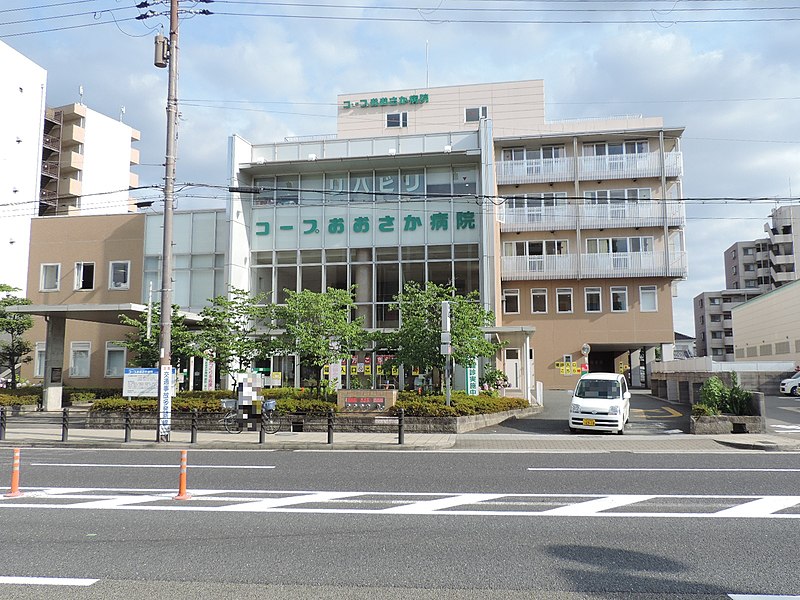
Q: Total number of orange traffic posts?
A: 2